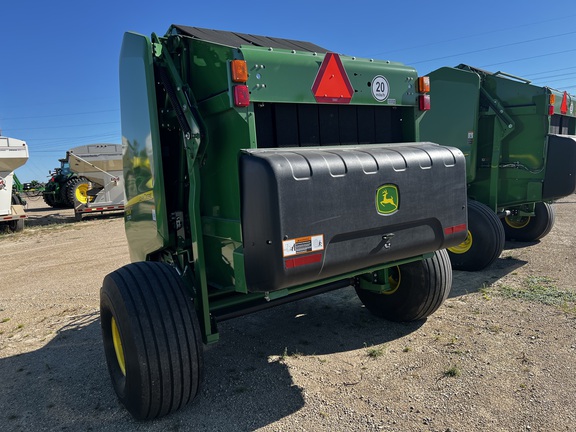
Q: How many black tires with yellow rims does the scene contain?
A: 5